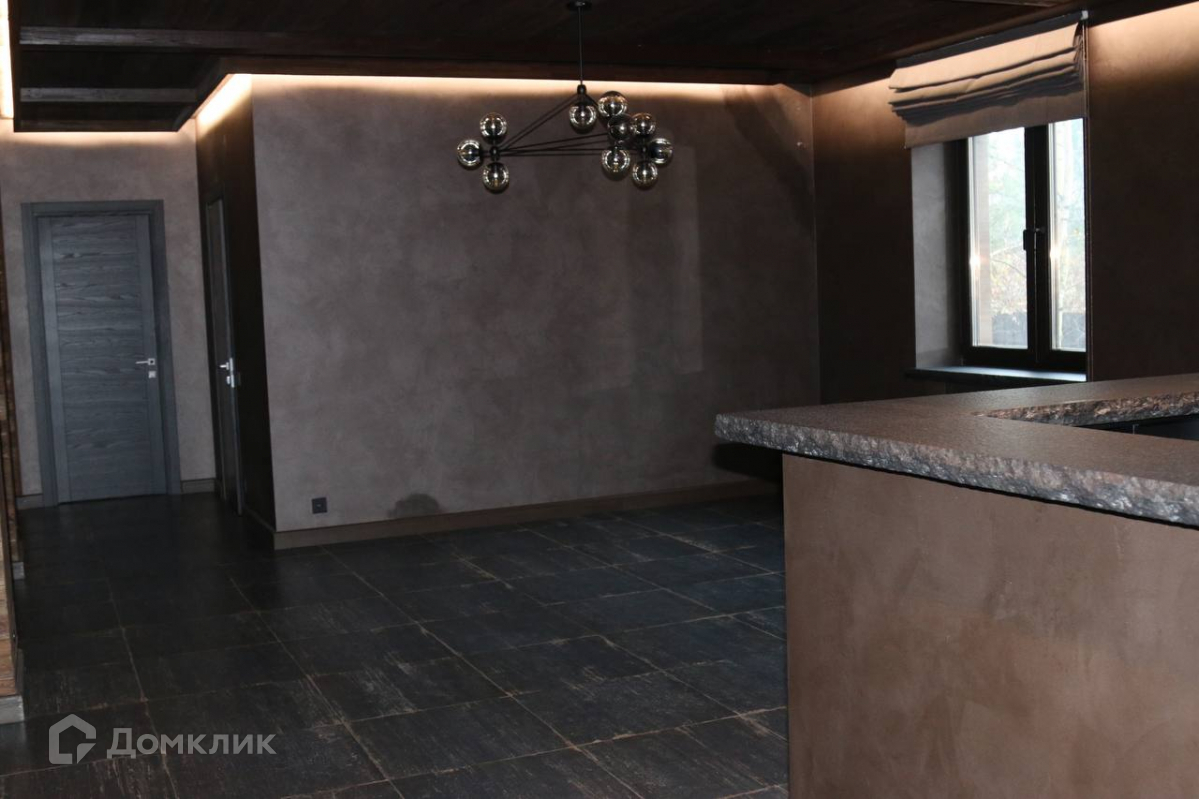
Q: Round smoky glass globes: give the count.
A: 10